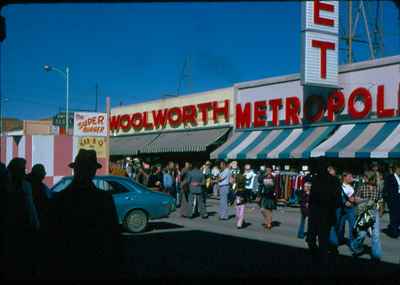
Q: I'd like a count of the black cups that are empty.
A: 0